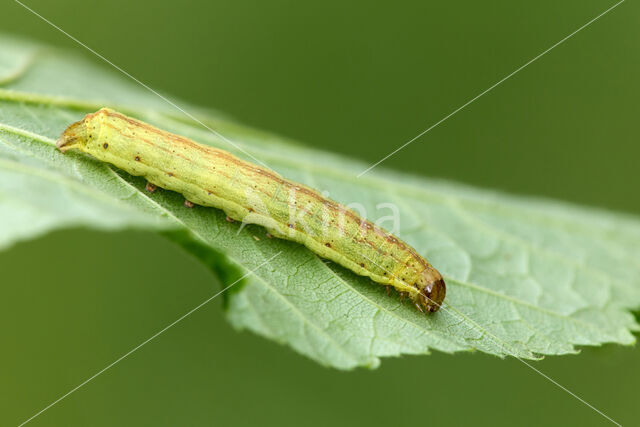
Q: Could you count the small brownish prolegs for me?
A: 4